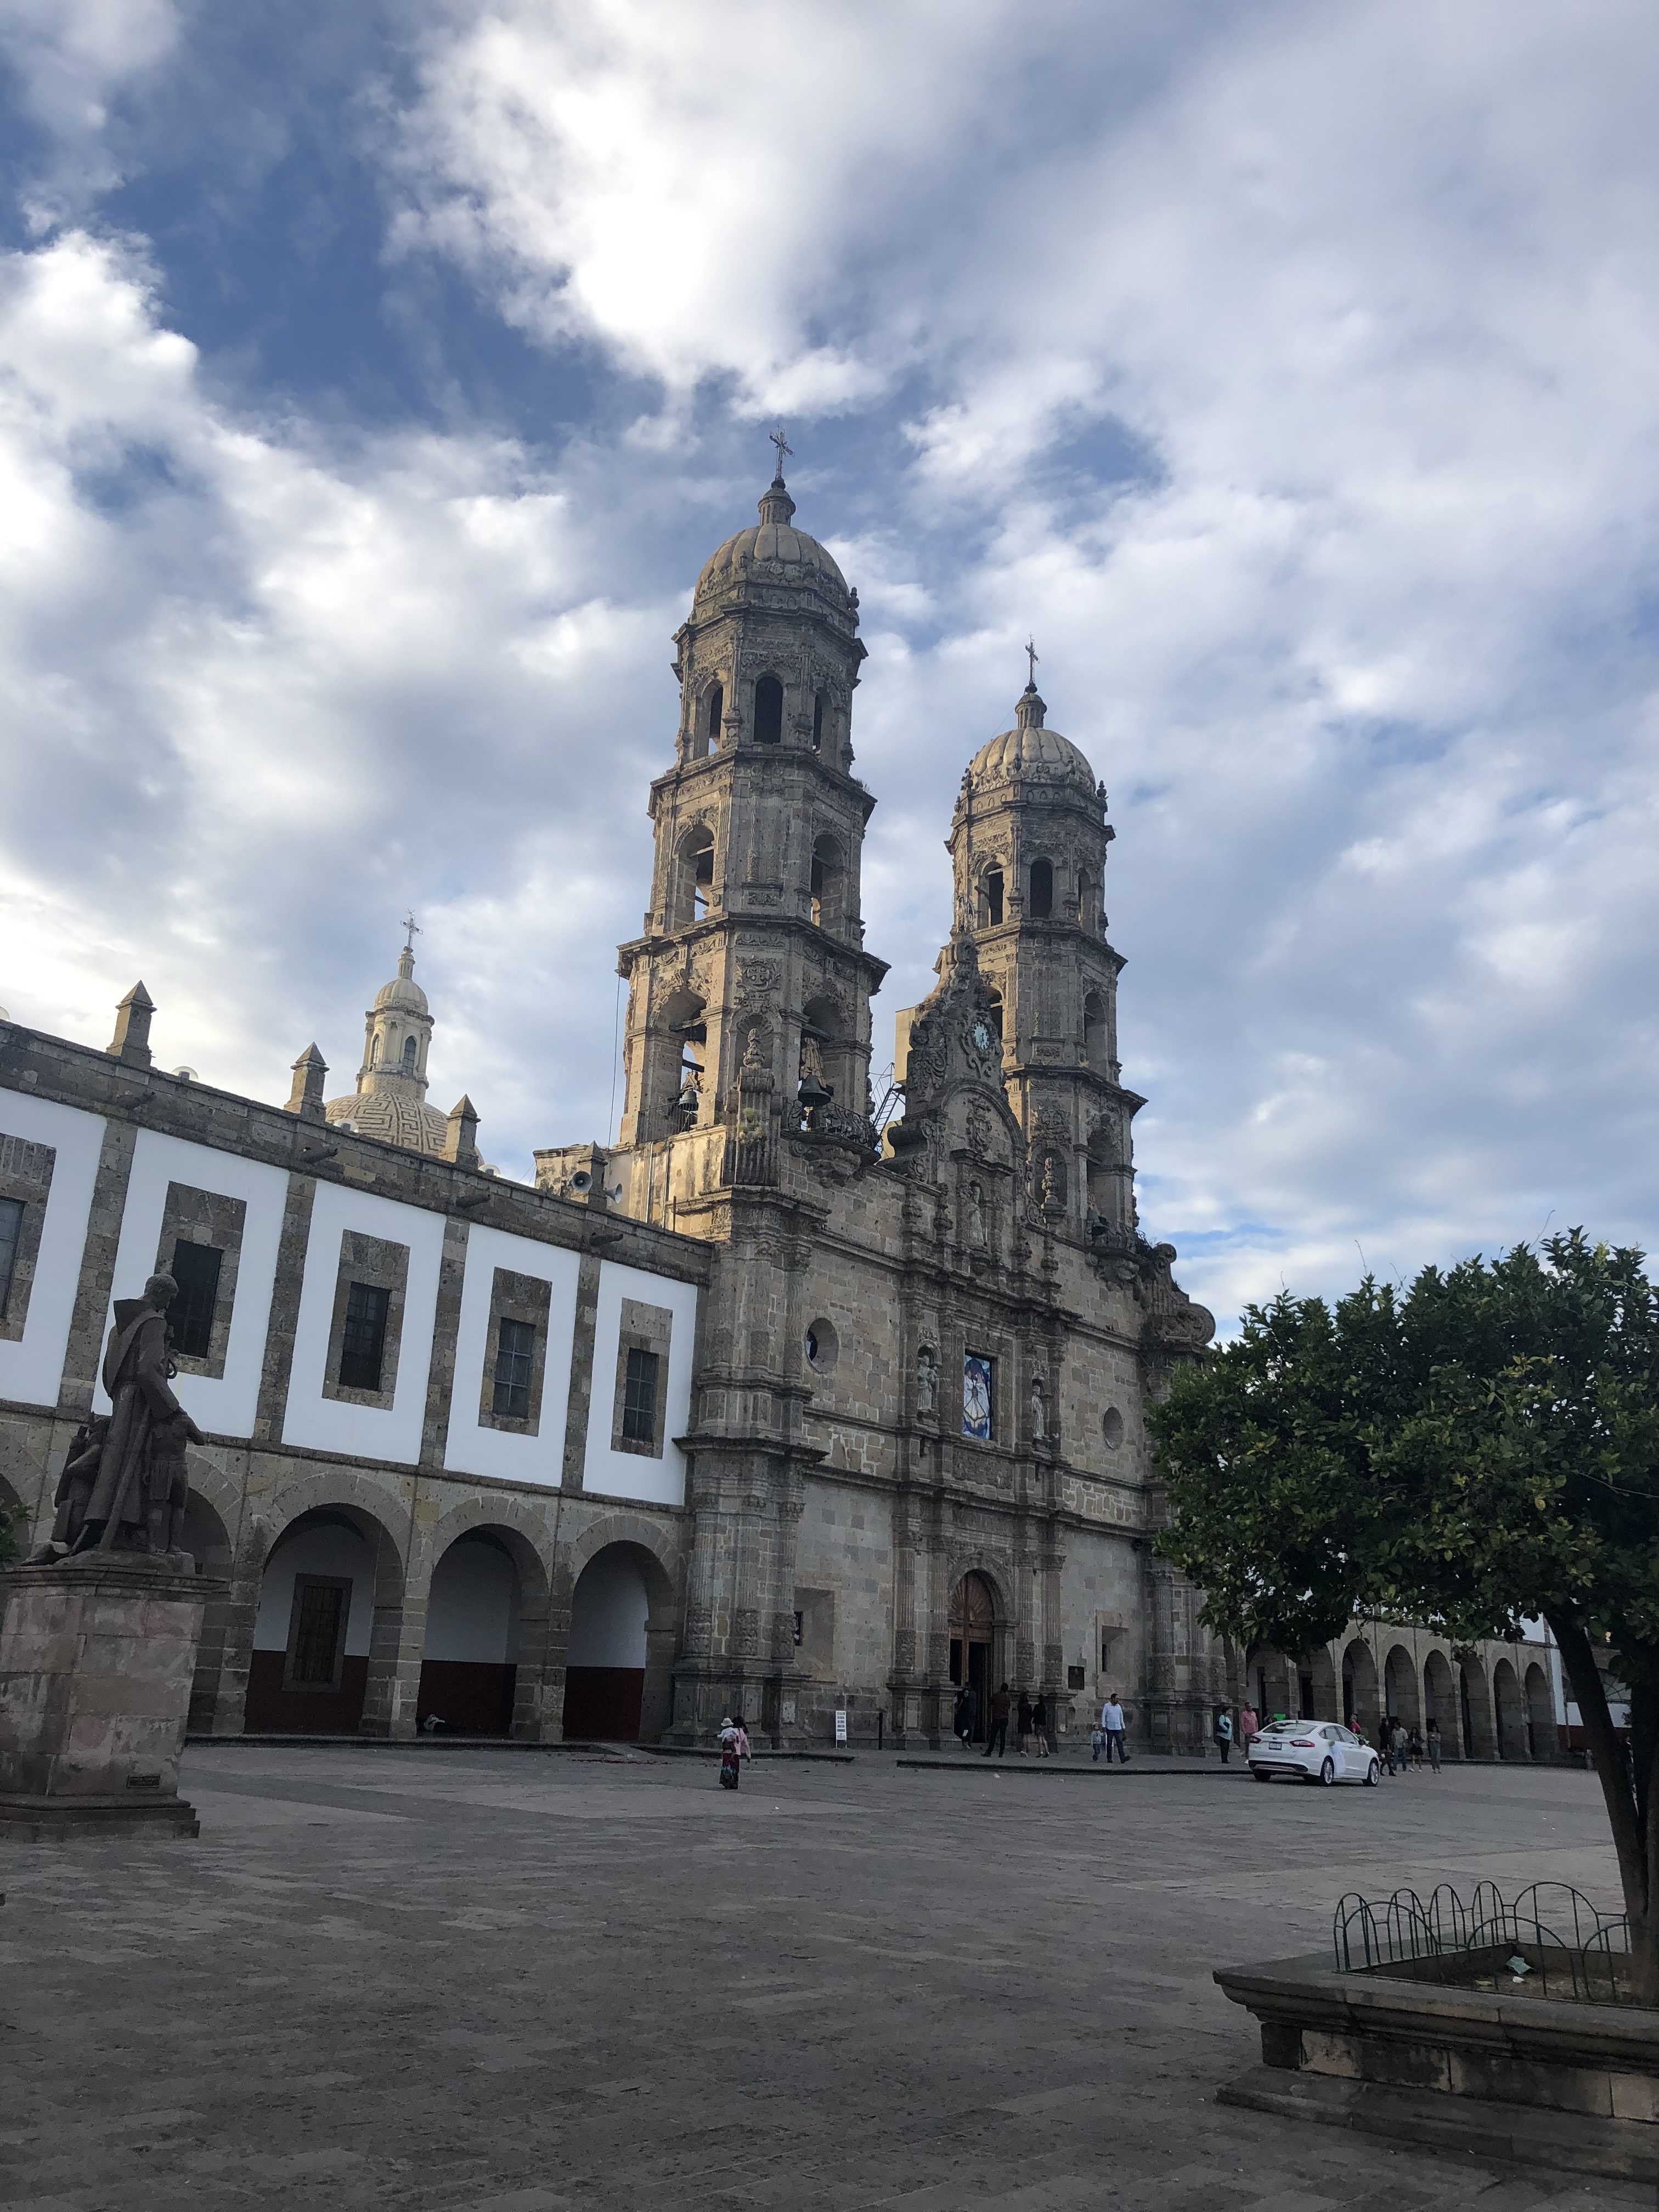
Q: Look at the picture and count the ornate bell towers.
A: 2